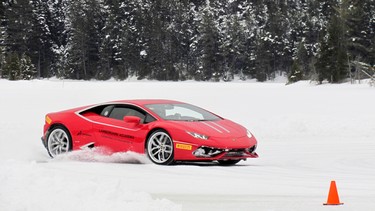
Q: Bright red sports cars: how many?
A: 1